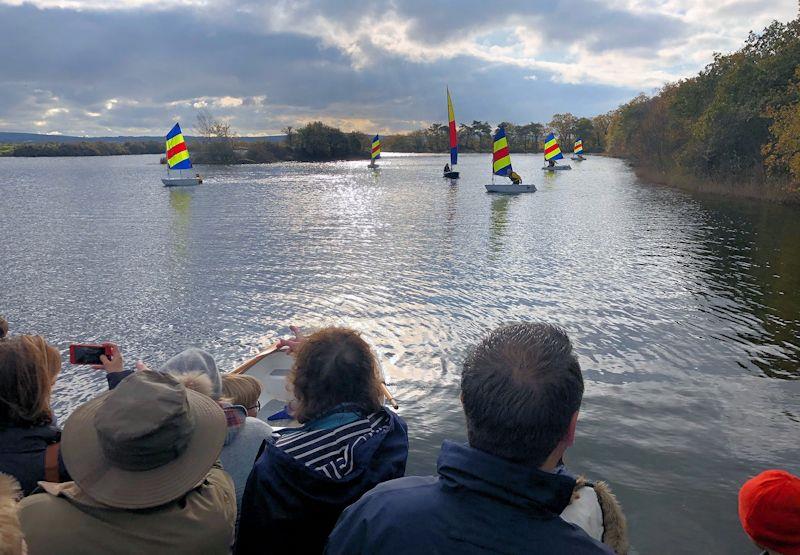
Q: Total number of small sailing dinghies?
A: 6